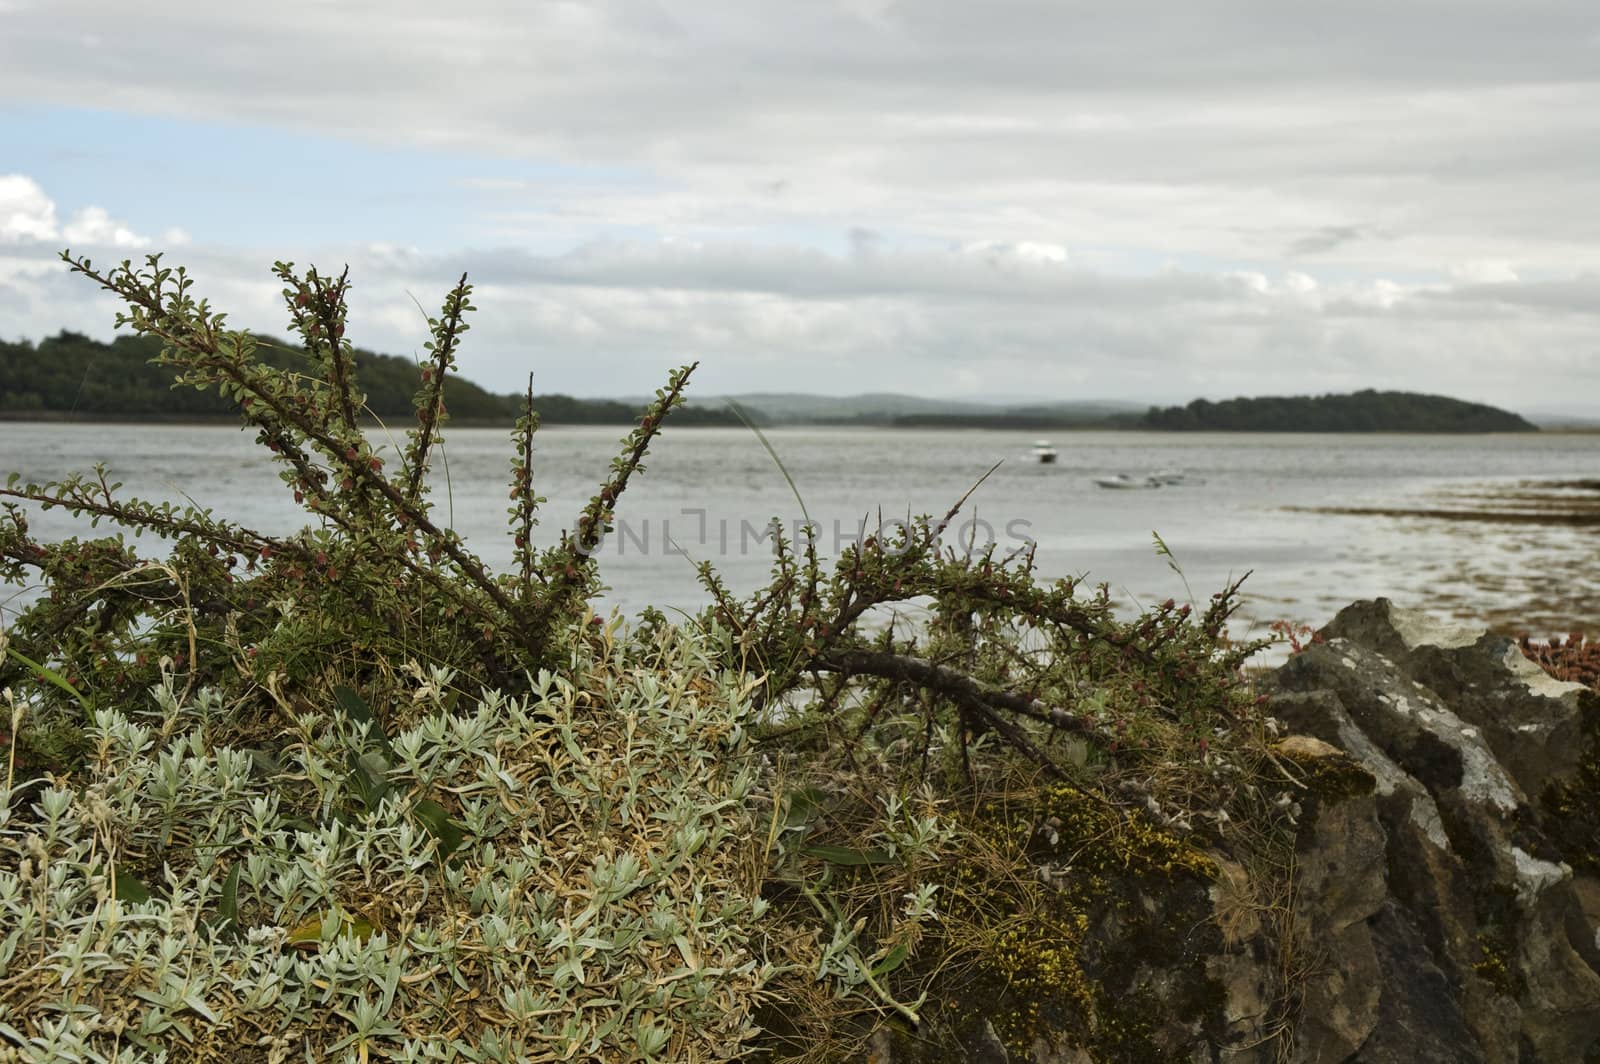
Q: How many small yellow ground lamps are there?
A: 0